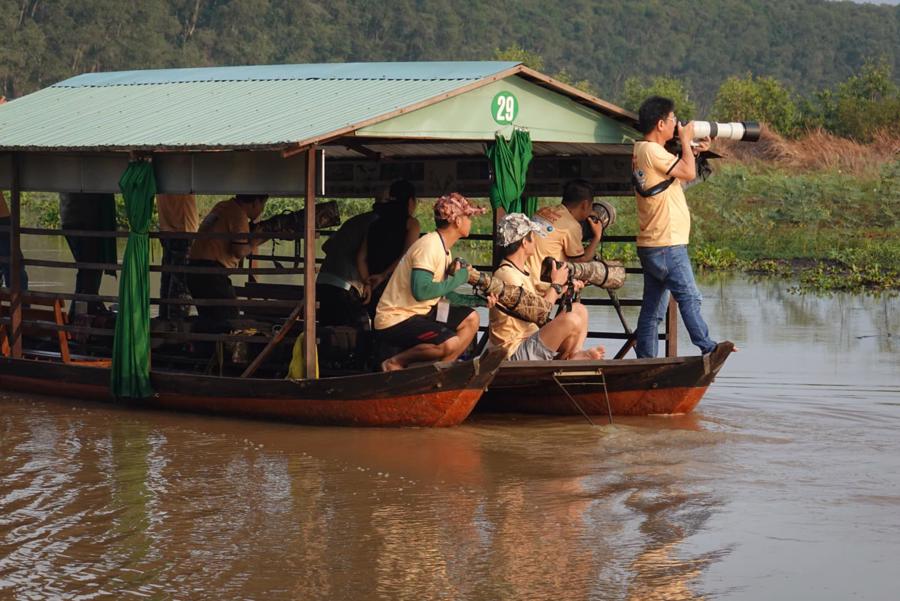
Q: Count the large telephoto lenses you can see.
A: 5